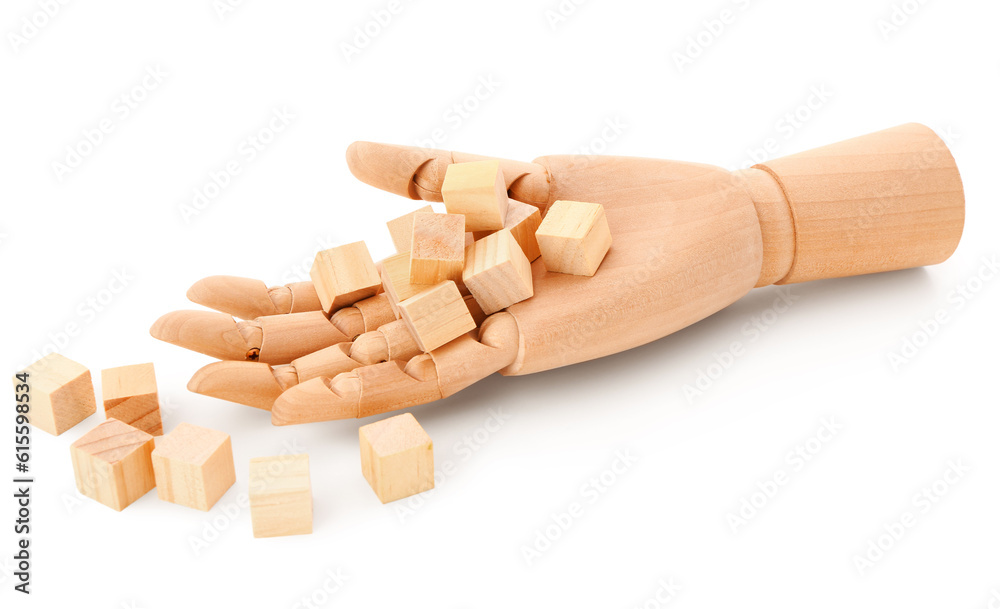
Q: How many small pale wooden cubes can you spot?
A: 15